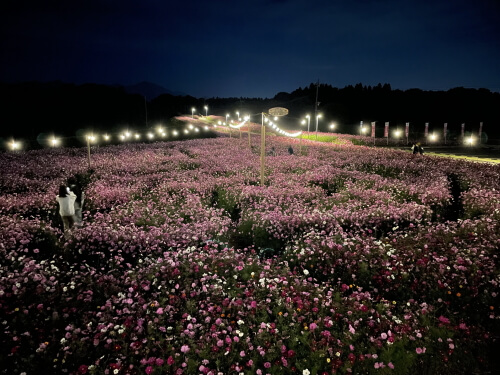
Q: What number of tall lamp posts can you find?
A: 6